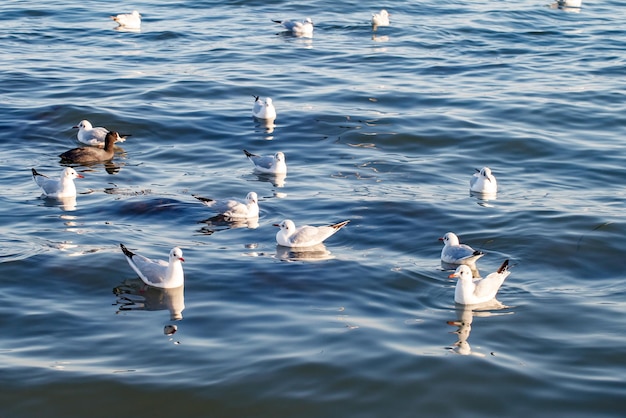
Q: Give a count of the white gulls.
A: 14